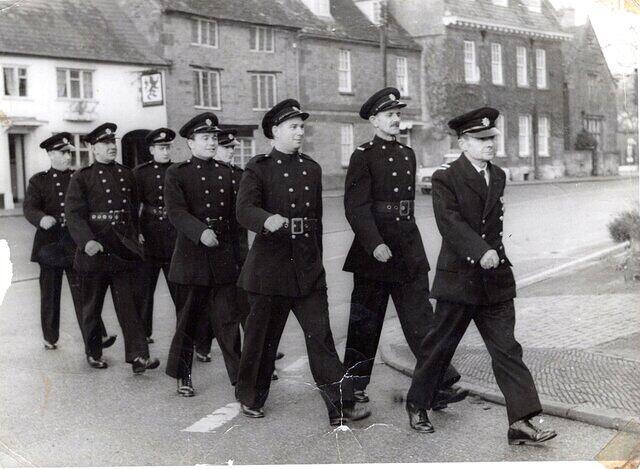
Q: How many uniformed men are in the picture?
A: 8